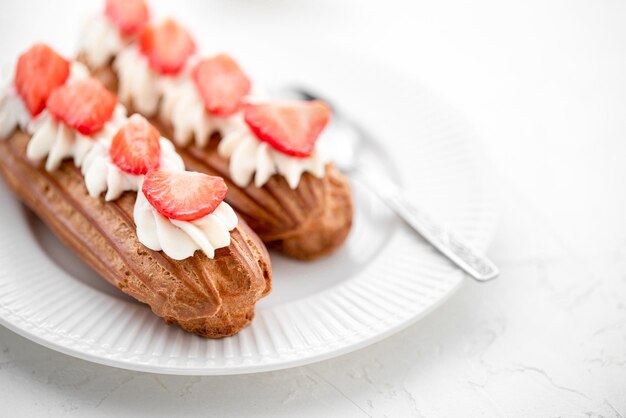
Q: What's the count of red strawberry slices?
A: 8